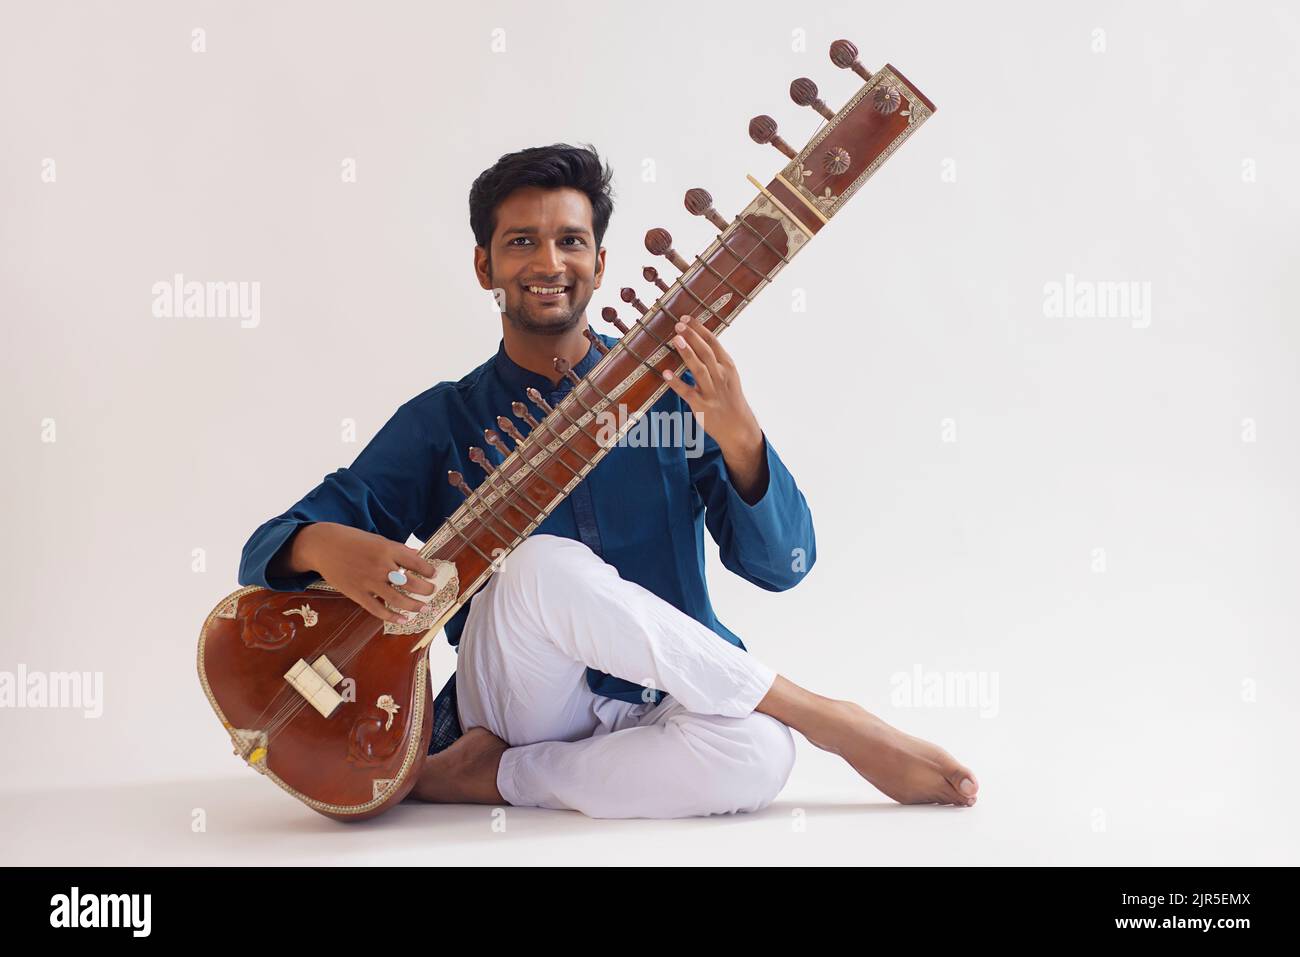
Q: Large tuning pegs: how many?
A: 7